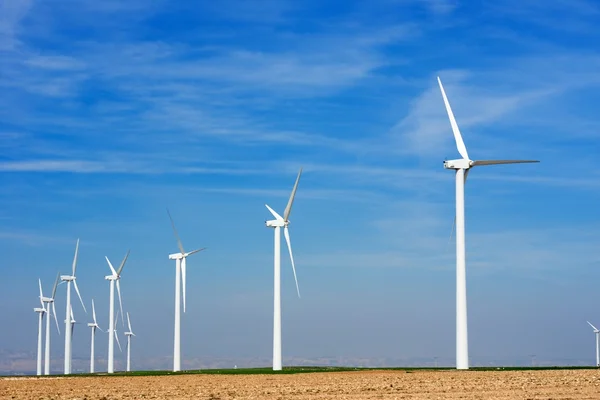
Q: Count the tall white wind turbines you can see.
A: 12